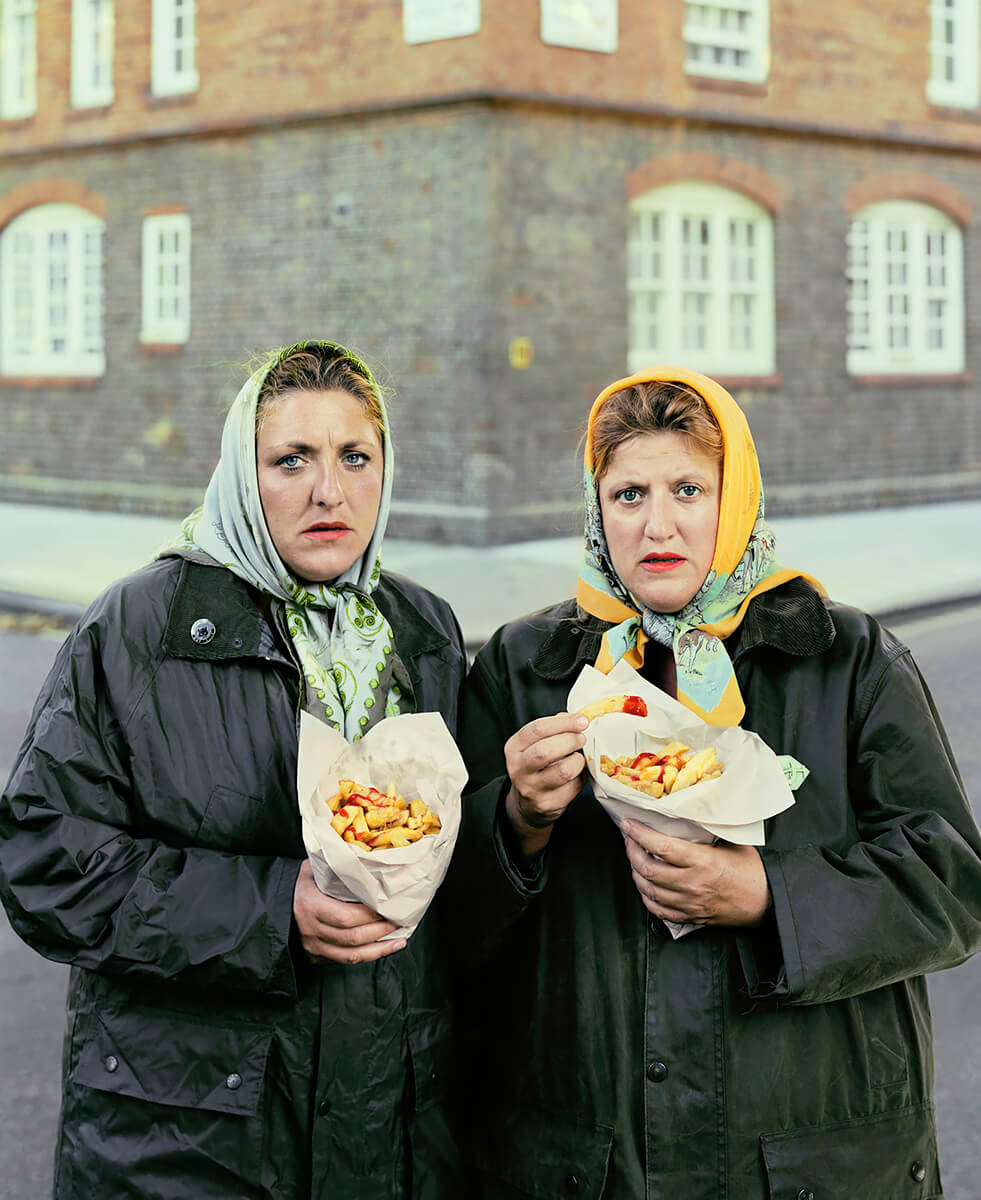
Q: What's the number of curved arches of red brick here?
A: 3